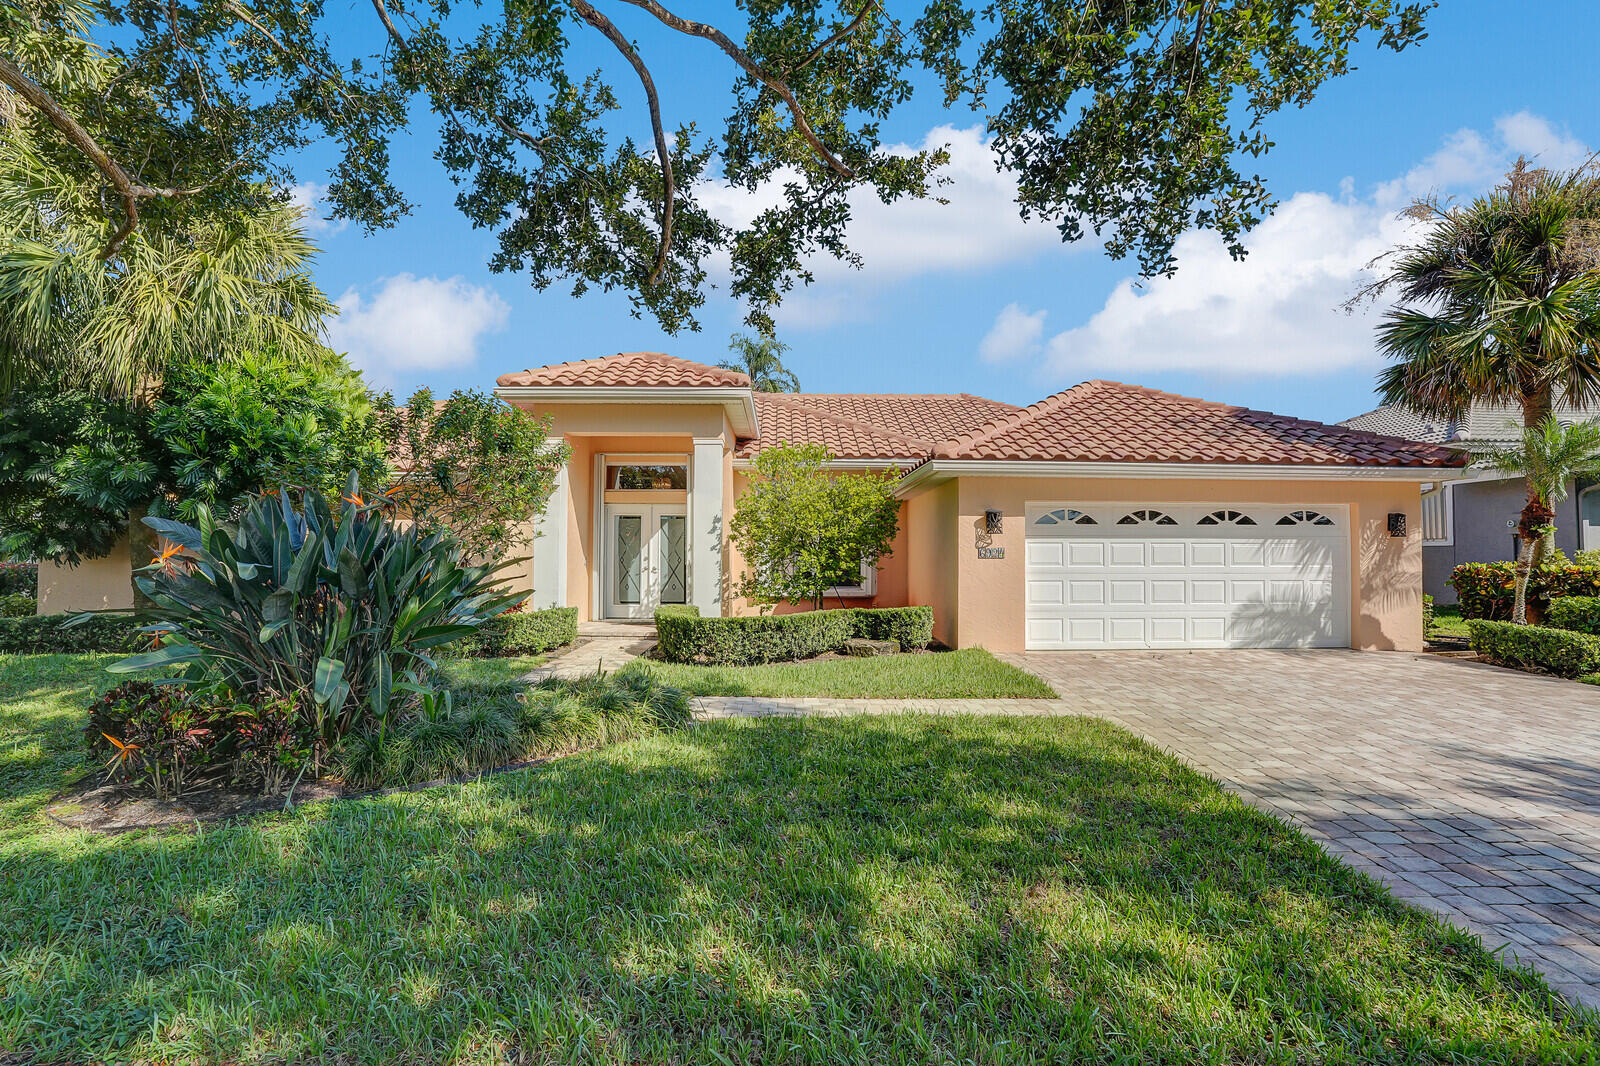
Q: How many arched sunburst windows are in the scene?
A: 4